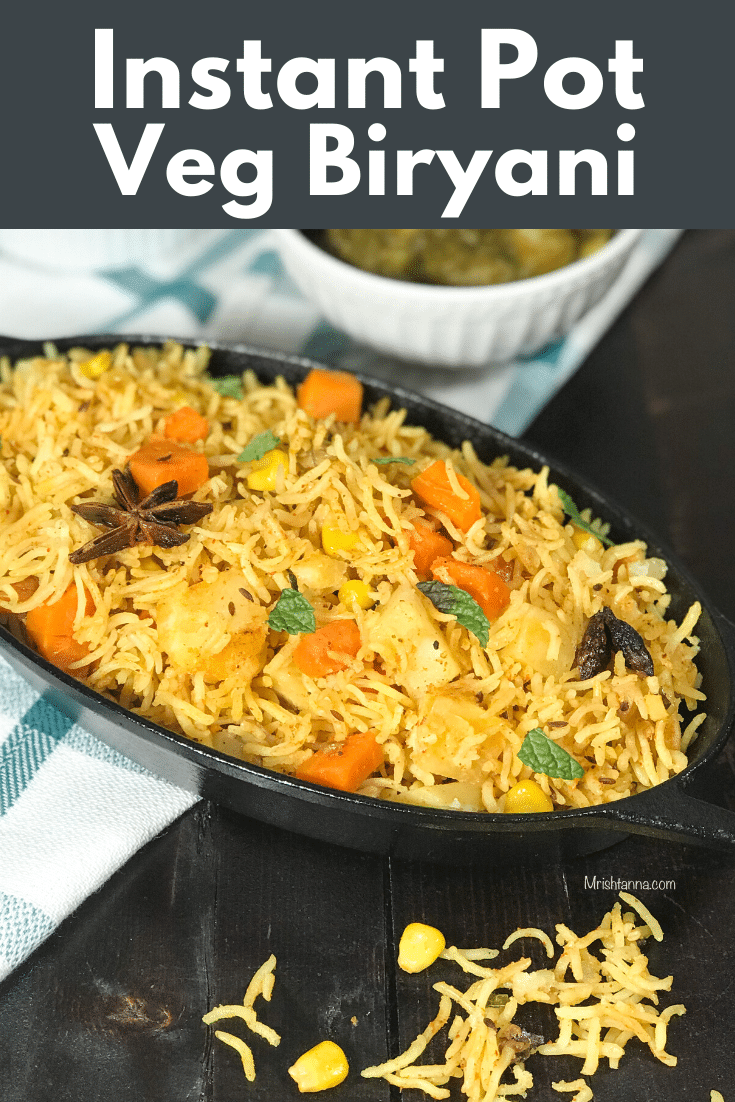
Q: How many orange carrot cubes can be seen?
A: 9